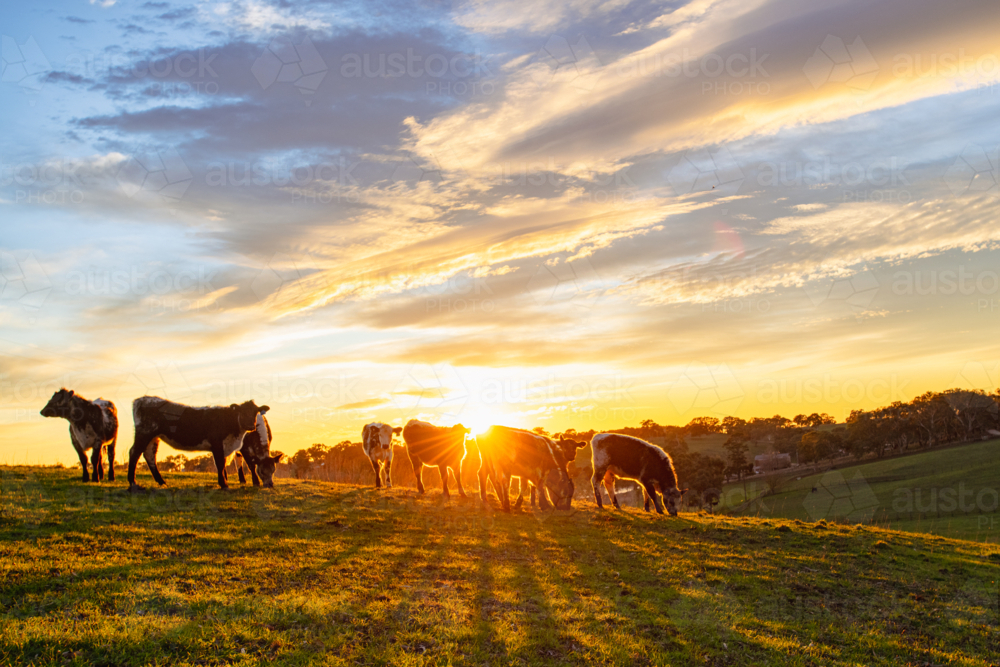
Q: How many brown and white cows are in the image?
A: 8